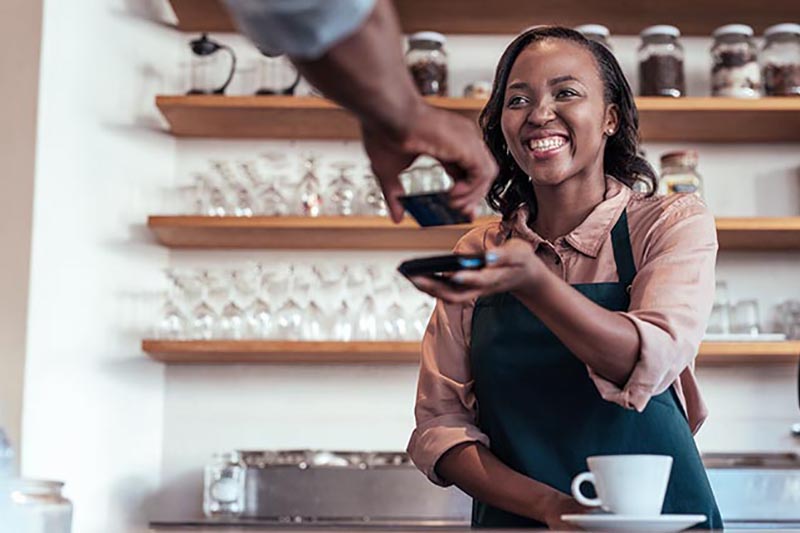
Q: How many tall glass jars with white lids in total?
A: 5